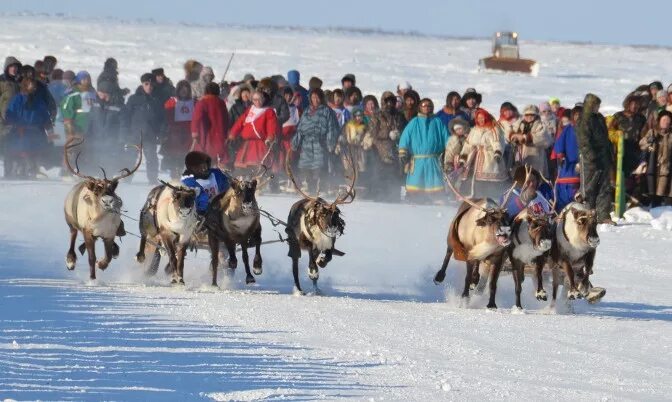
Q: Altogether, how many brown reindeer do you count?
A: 7